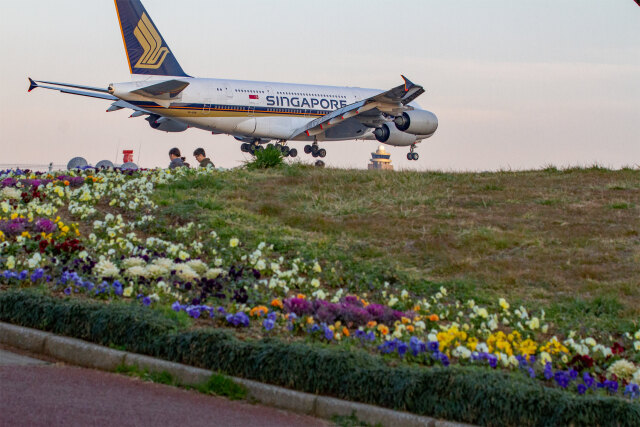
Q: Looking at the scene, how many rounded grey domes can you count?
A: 3